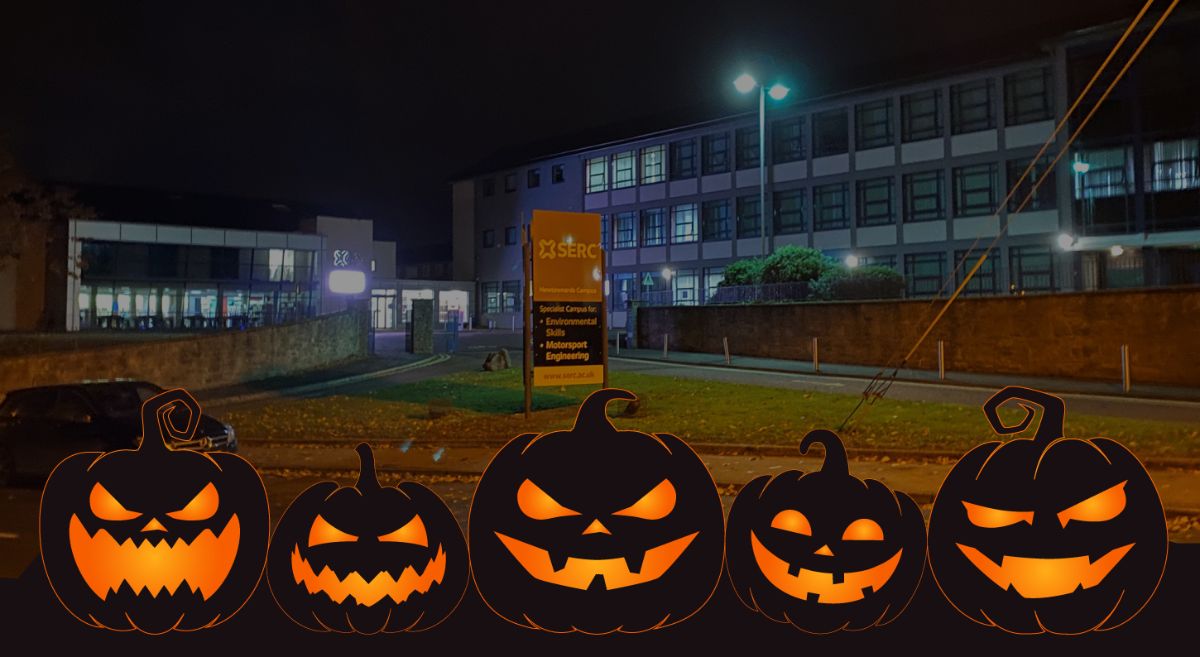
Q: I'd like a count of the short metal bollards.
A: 6